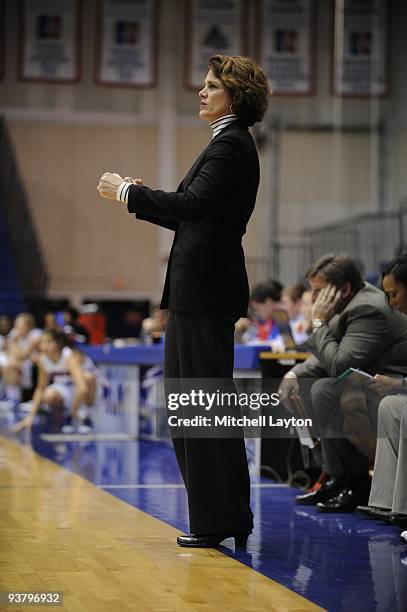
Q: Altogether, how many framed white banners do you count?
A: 5